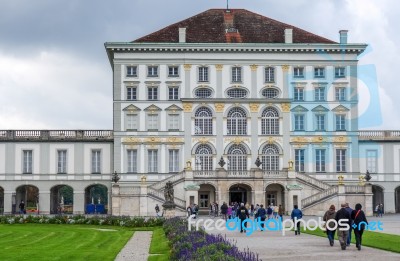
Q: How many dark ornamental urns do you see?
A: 4